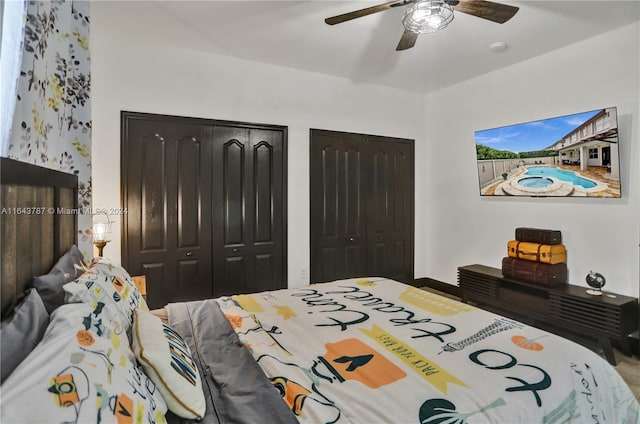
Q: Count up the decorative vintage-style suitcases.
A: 3